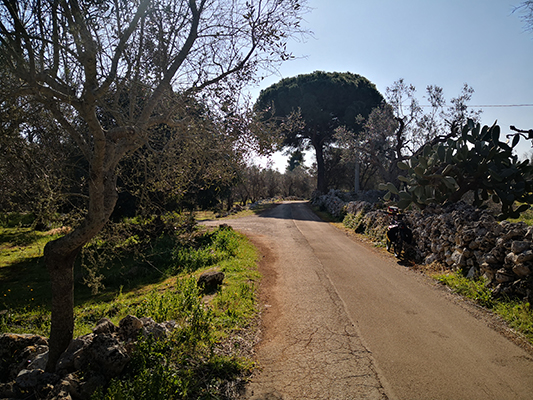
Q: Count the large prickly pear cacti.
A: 1